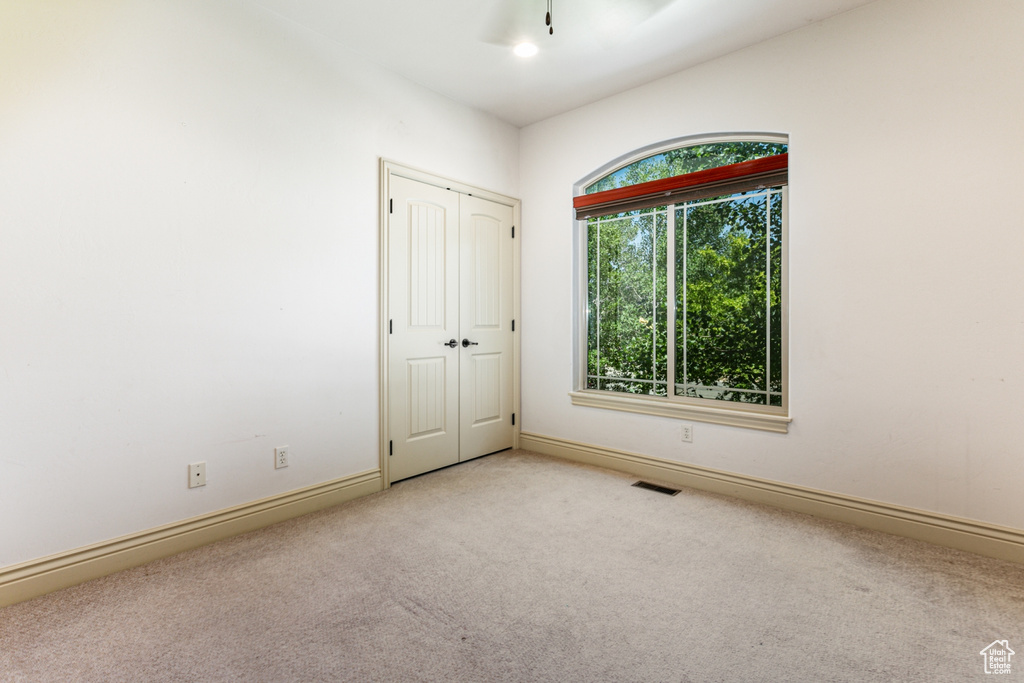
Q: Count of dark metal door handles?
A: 2